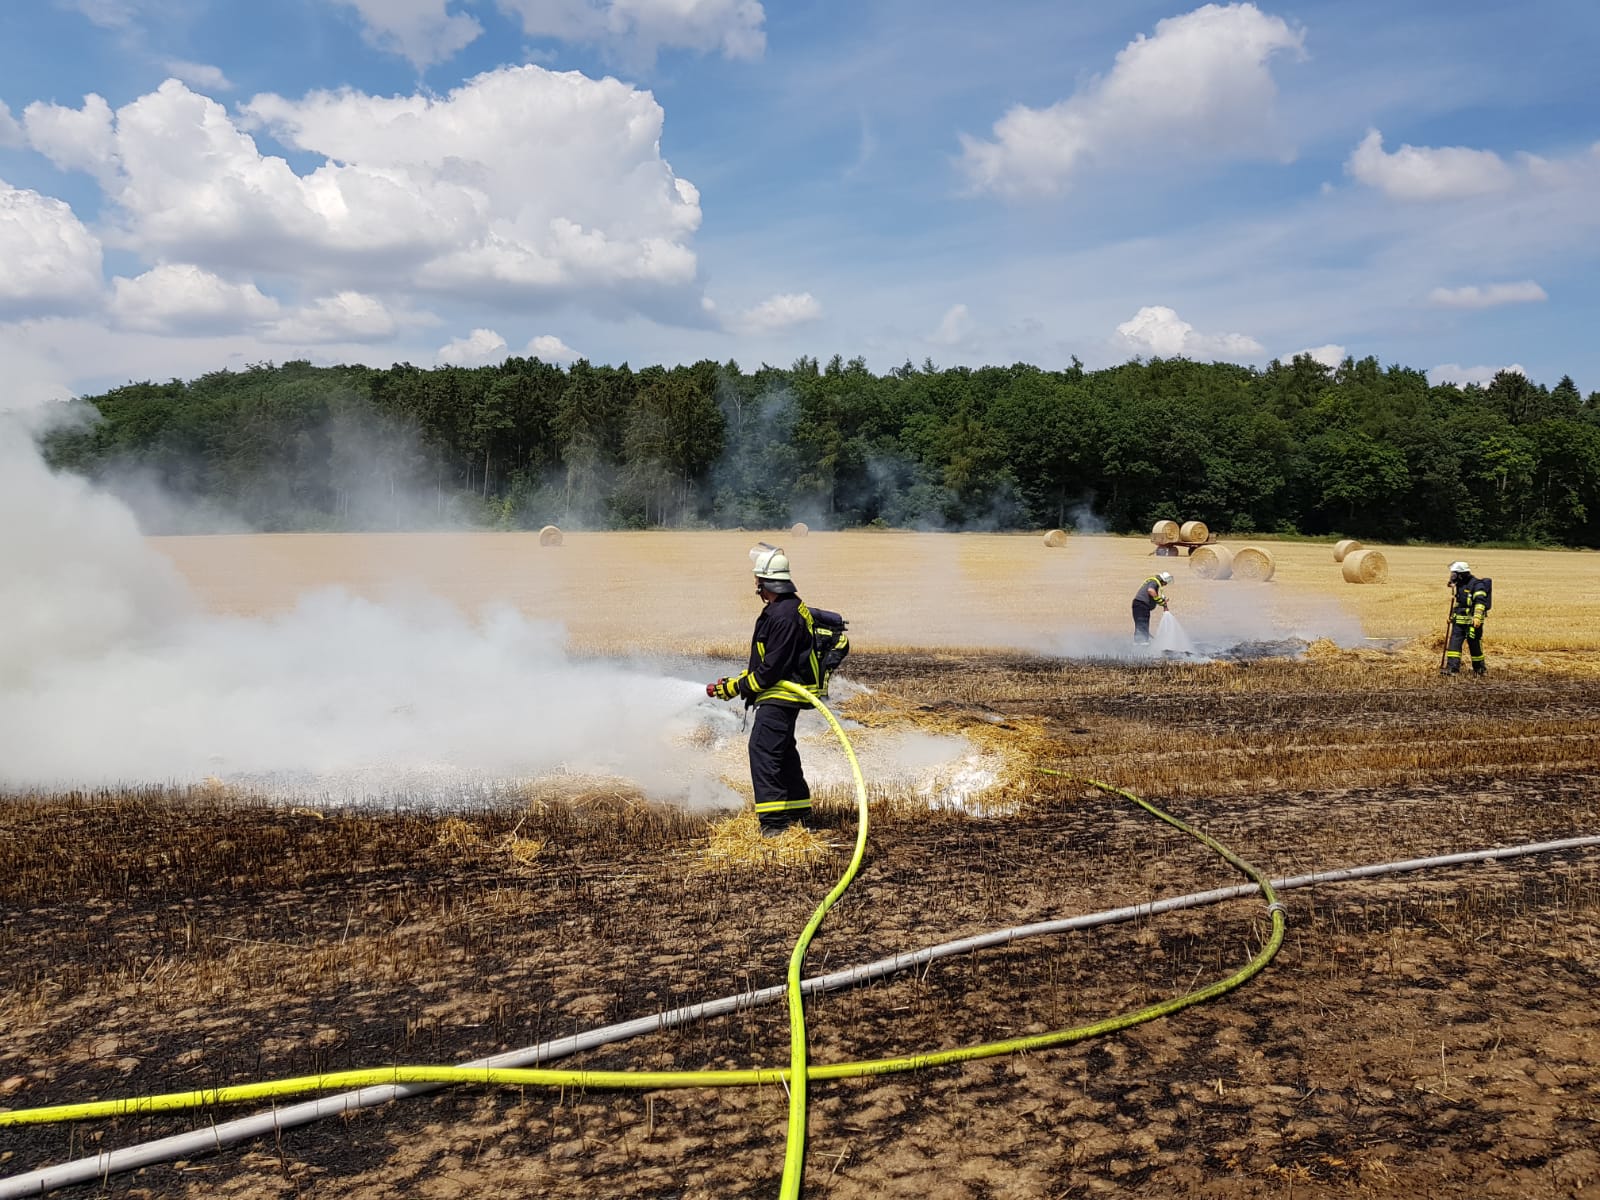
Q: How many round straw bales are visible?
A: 9